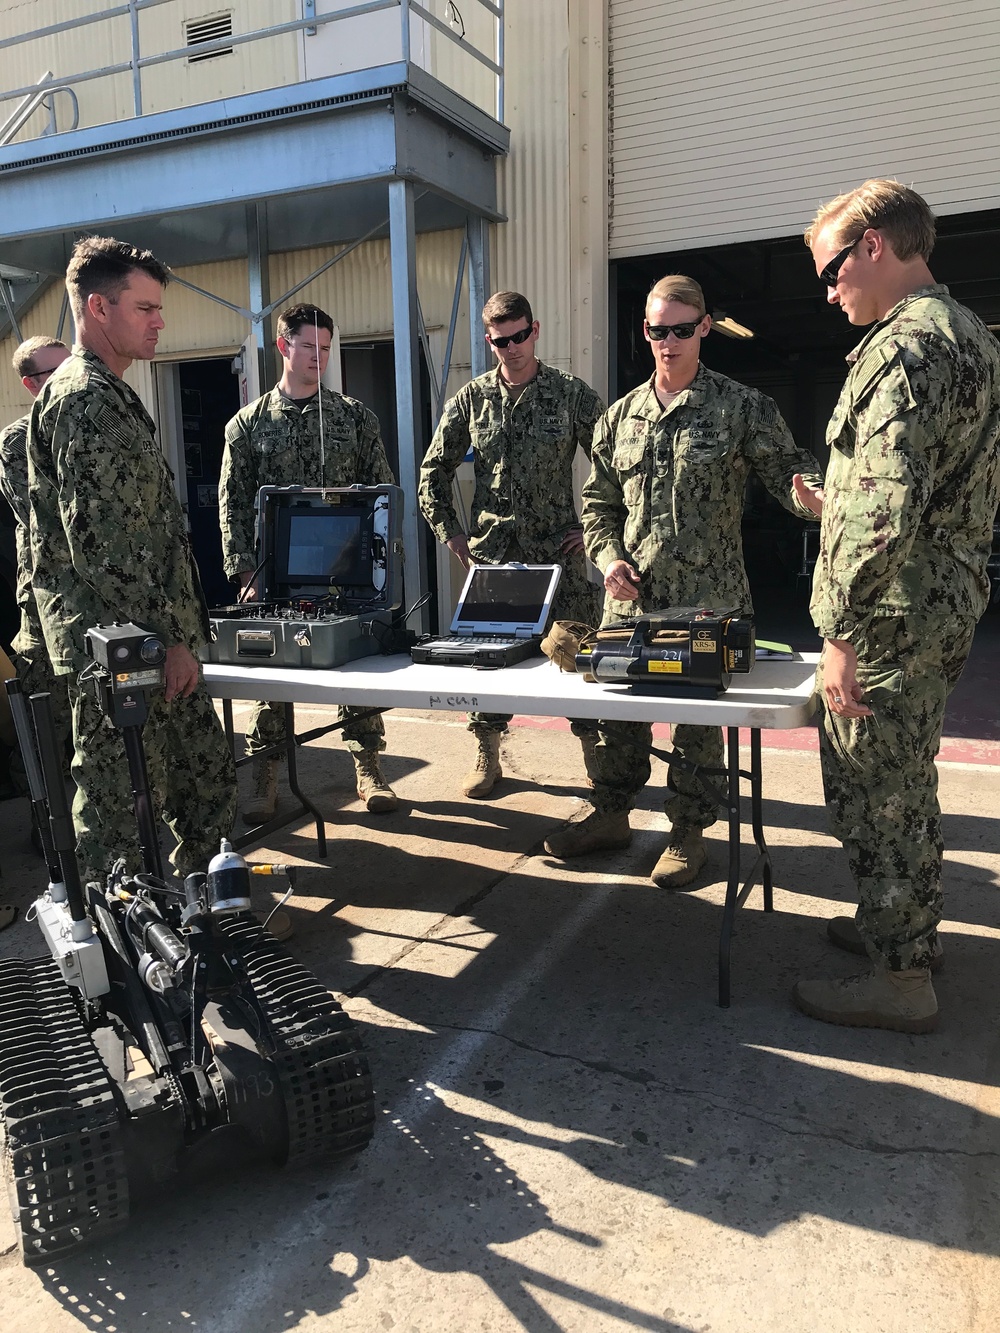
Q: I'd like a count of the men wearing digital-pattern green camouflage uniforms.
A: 6